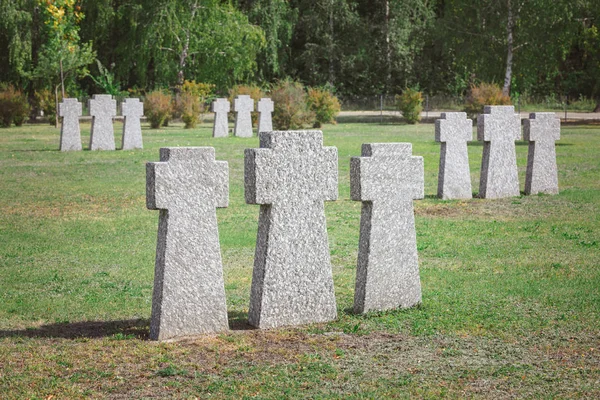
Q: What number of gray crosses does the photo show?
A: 12